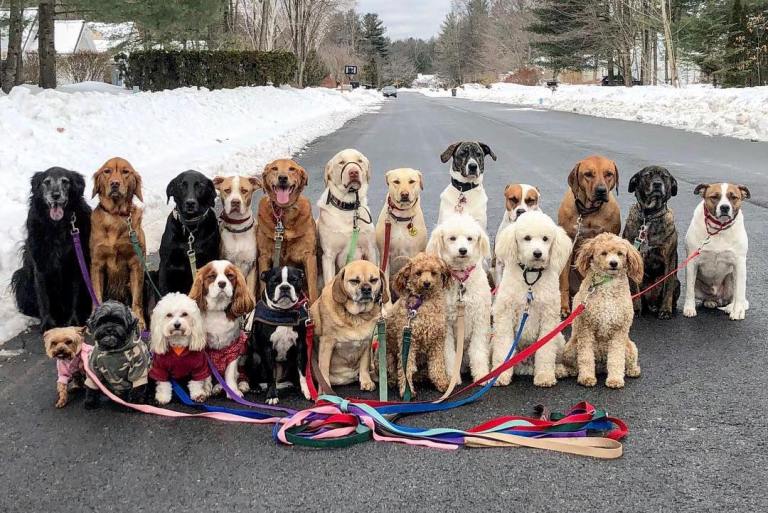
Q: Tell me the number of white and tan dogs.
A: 4